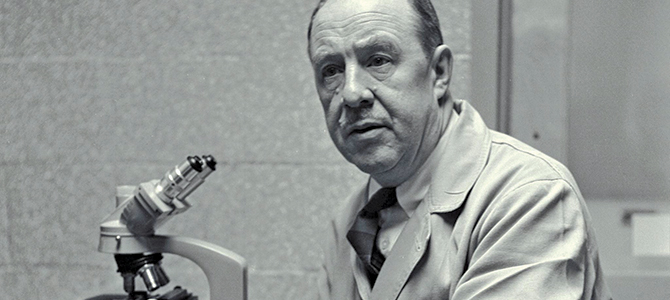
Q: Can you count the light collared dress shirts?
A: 1